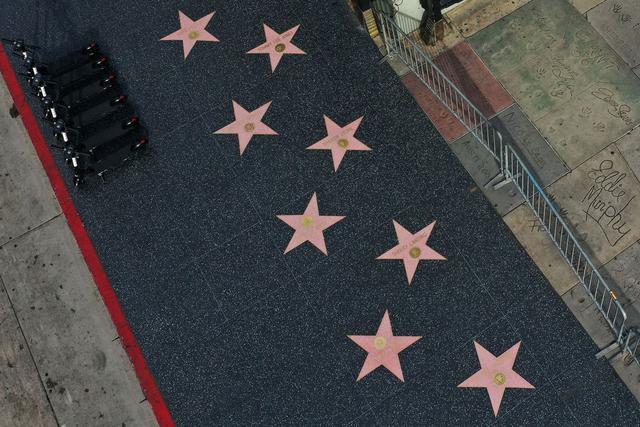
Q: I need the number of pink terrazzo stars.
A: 8